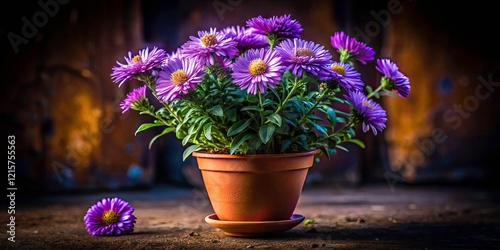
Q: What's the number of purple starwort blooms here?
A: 13